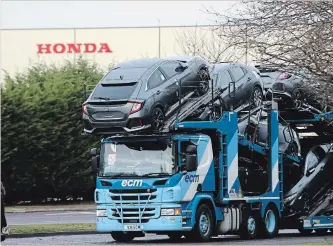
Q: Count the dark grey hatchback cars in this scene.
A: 3